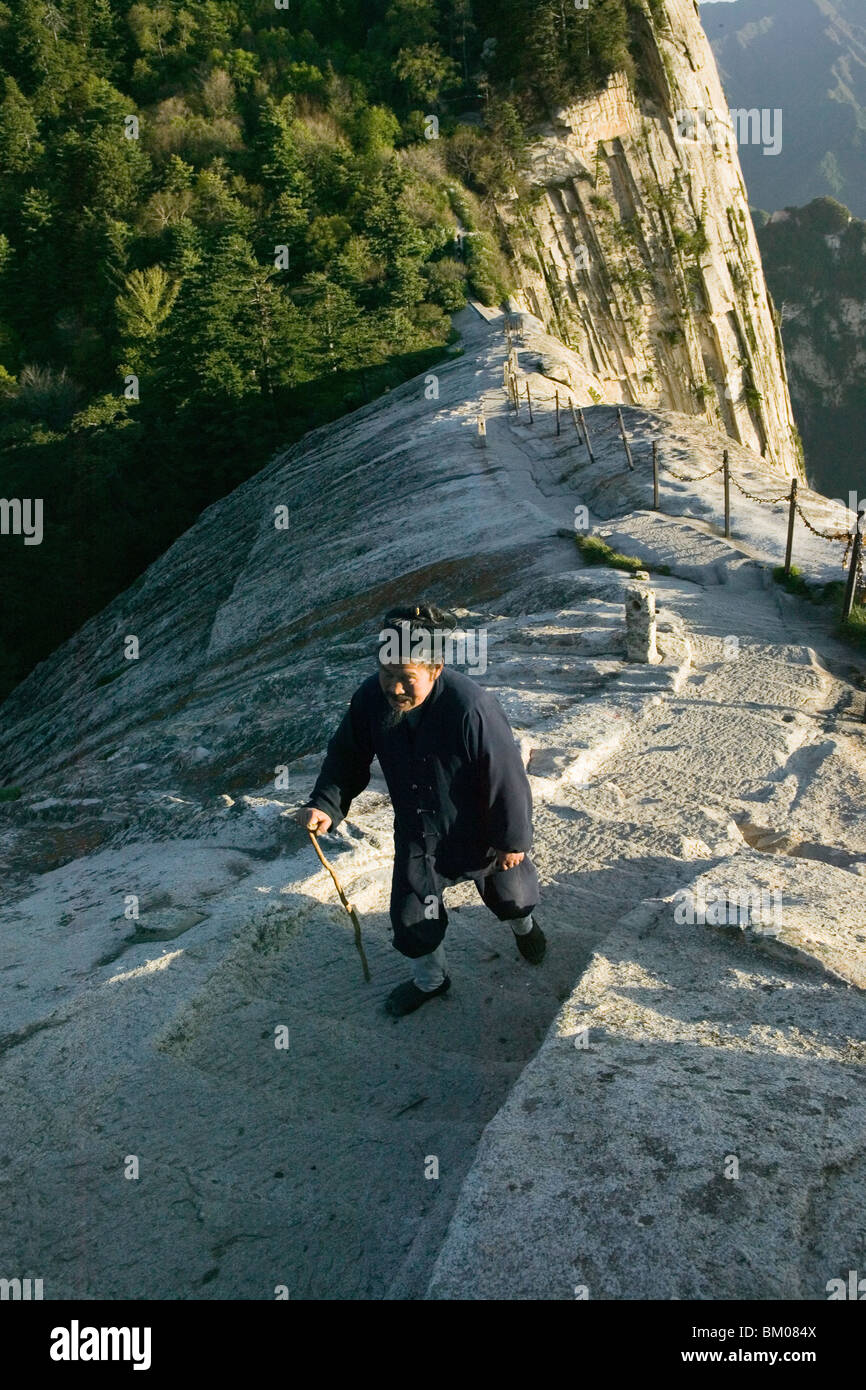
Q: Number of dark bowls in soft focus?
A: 0